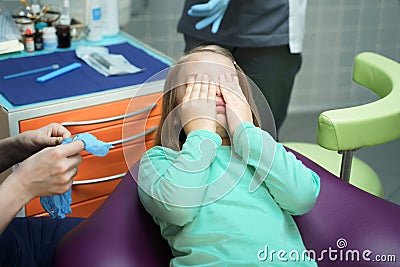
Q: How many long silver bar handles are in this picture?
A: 3